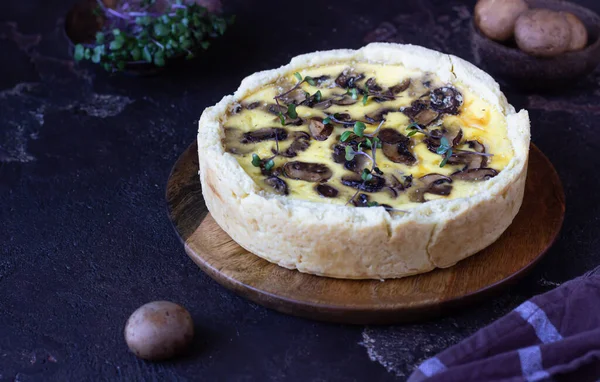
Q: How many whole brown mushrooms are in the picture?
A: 4